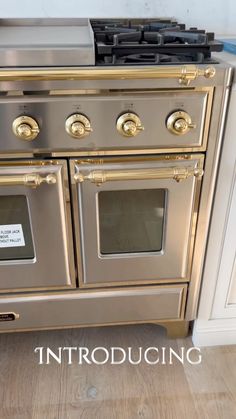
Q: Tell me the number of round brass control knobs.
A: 4